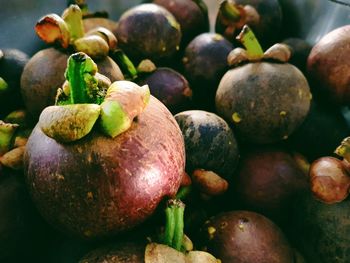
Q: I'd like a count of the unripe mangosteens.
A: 0